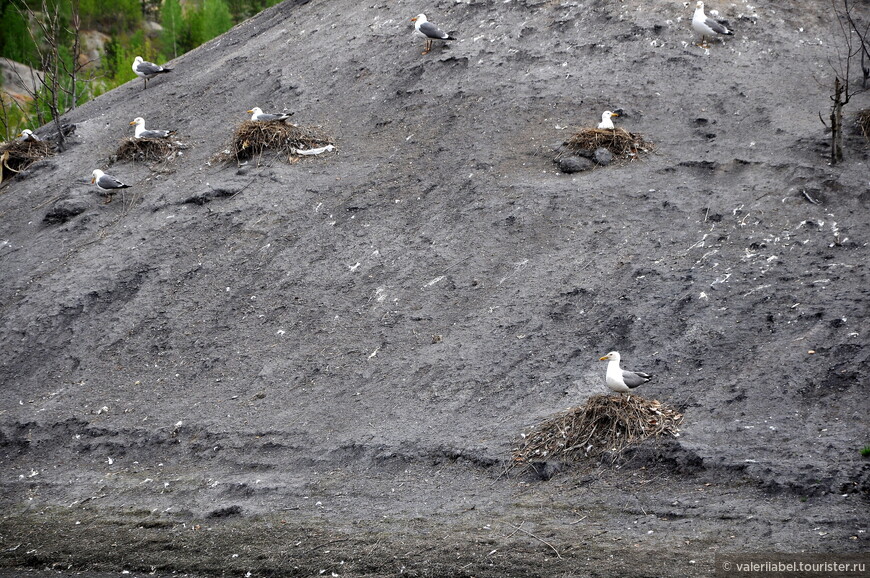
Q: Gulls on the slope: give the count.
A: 9